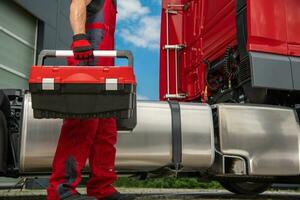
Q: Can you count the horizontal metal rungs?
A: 3